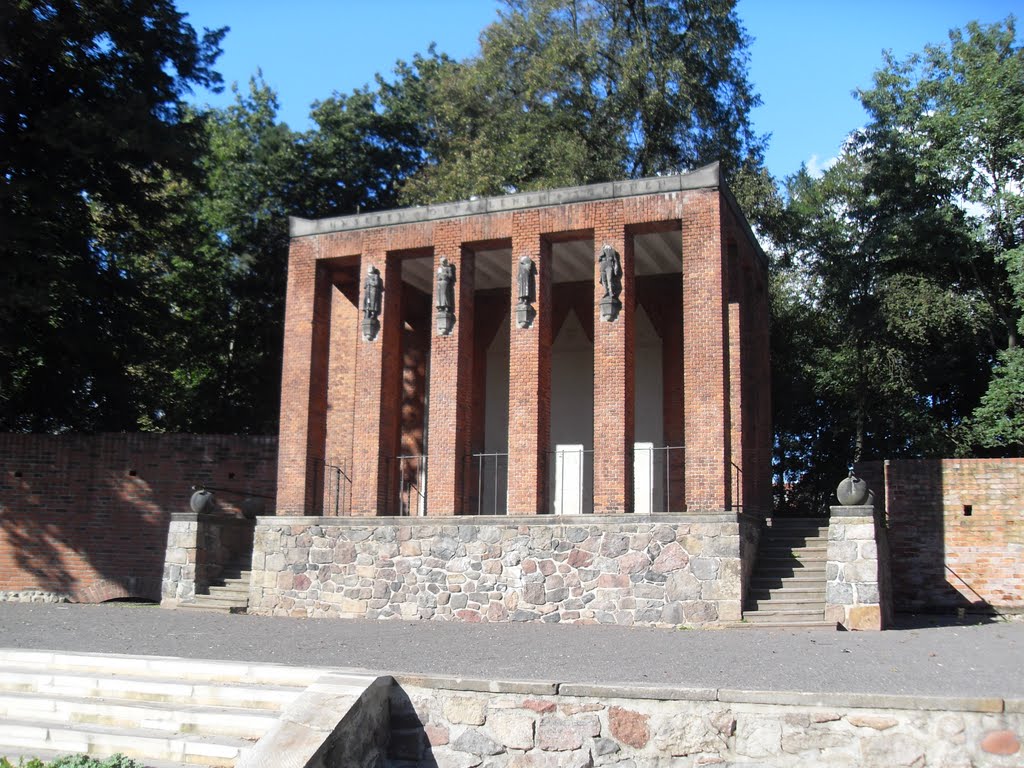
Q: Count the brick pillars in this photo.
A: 6